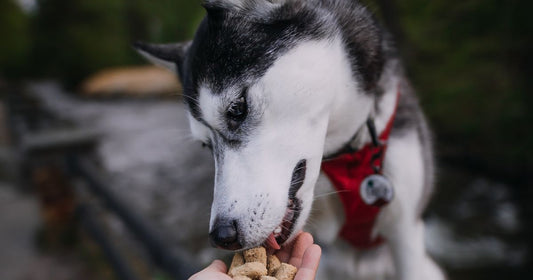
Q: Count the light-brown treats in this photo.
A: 7